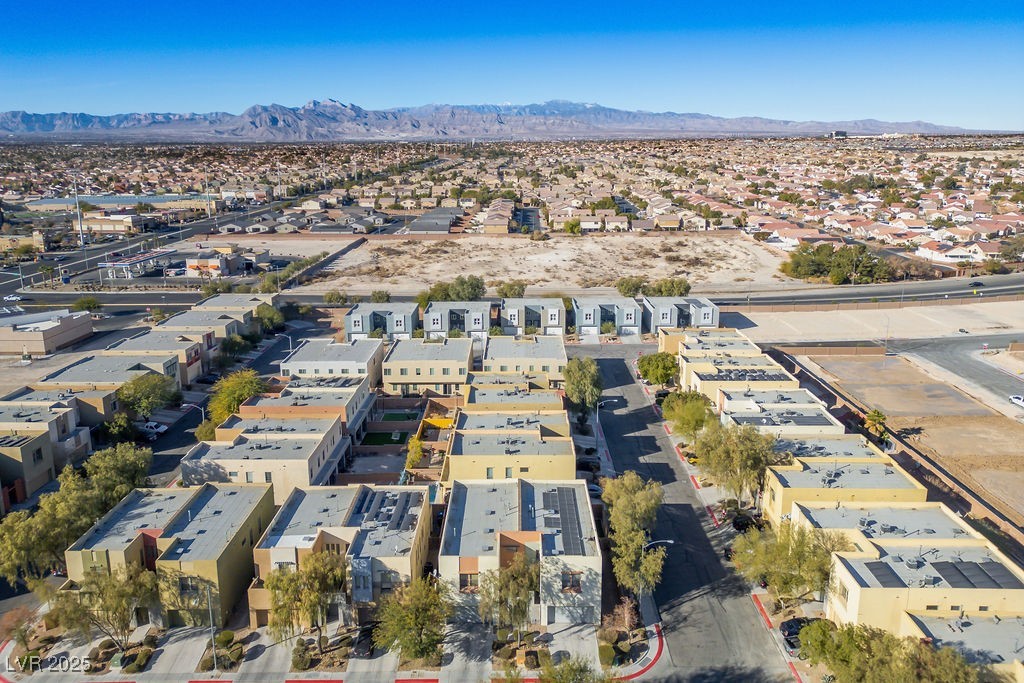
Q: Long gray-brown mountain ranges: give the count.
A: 1